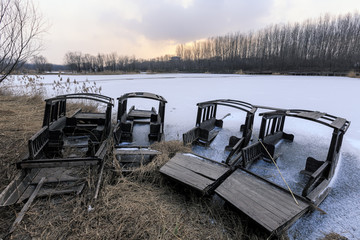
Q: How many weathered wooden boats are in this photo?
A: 4